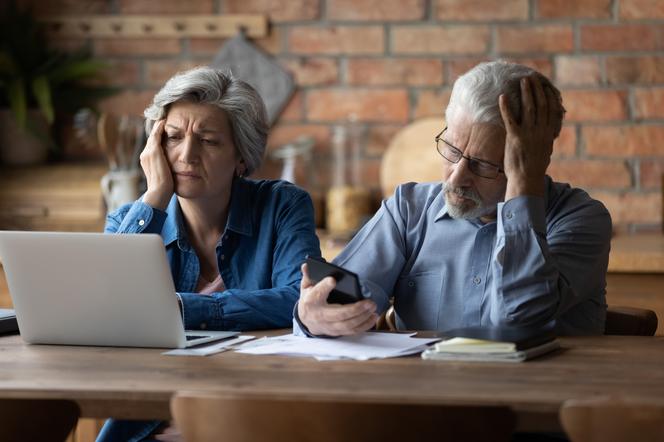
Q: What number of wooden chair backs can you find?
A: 4